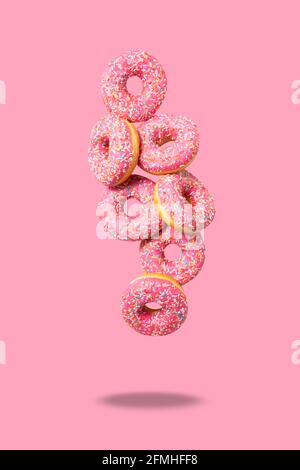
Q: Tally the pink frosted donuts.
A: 7